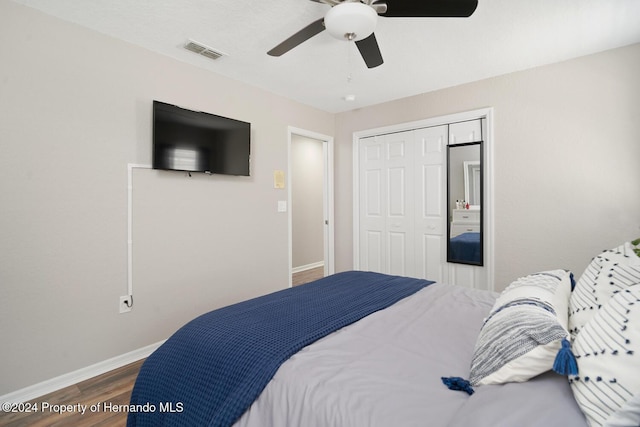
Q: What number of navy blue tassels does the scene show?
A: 3